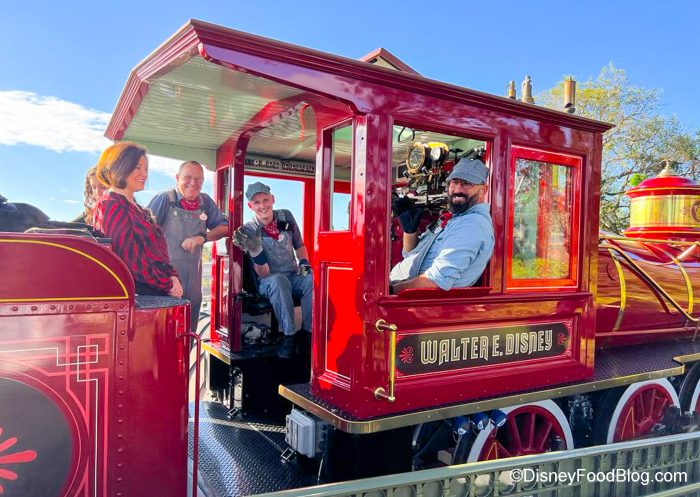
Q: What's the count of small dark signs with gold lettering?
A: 1